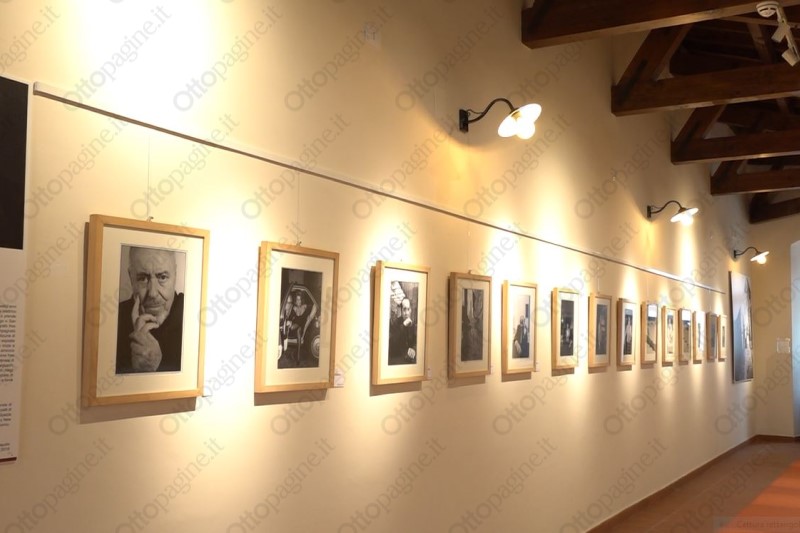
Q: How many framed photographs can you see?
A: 14